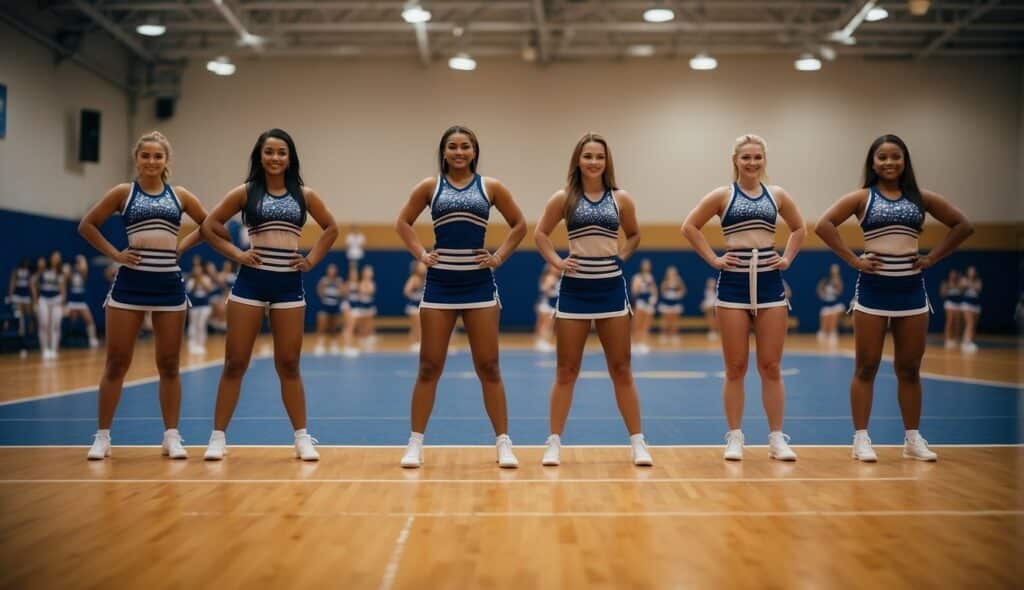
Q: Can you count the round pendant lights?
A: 8